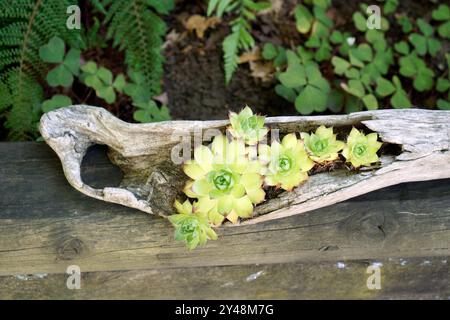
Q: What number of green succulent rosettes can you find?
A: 6